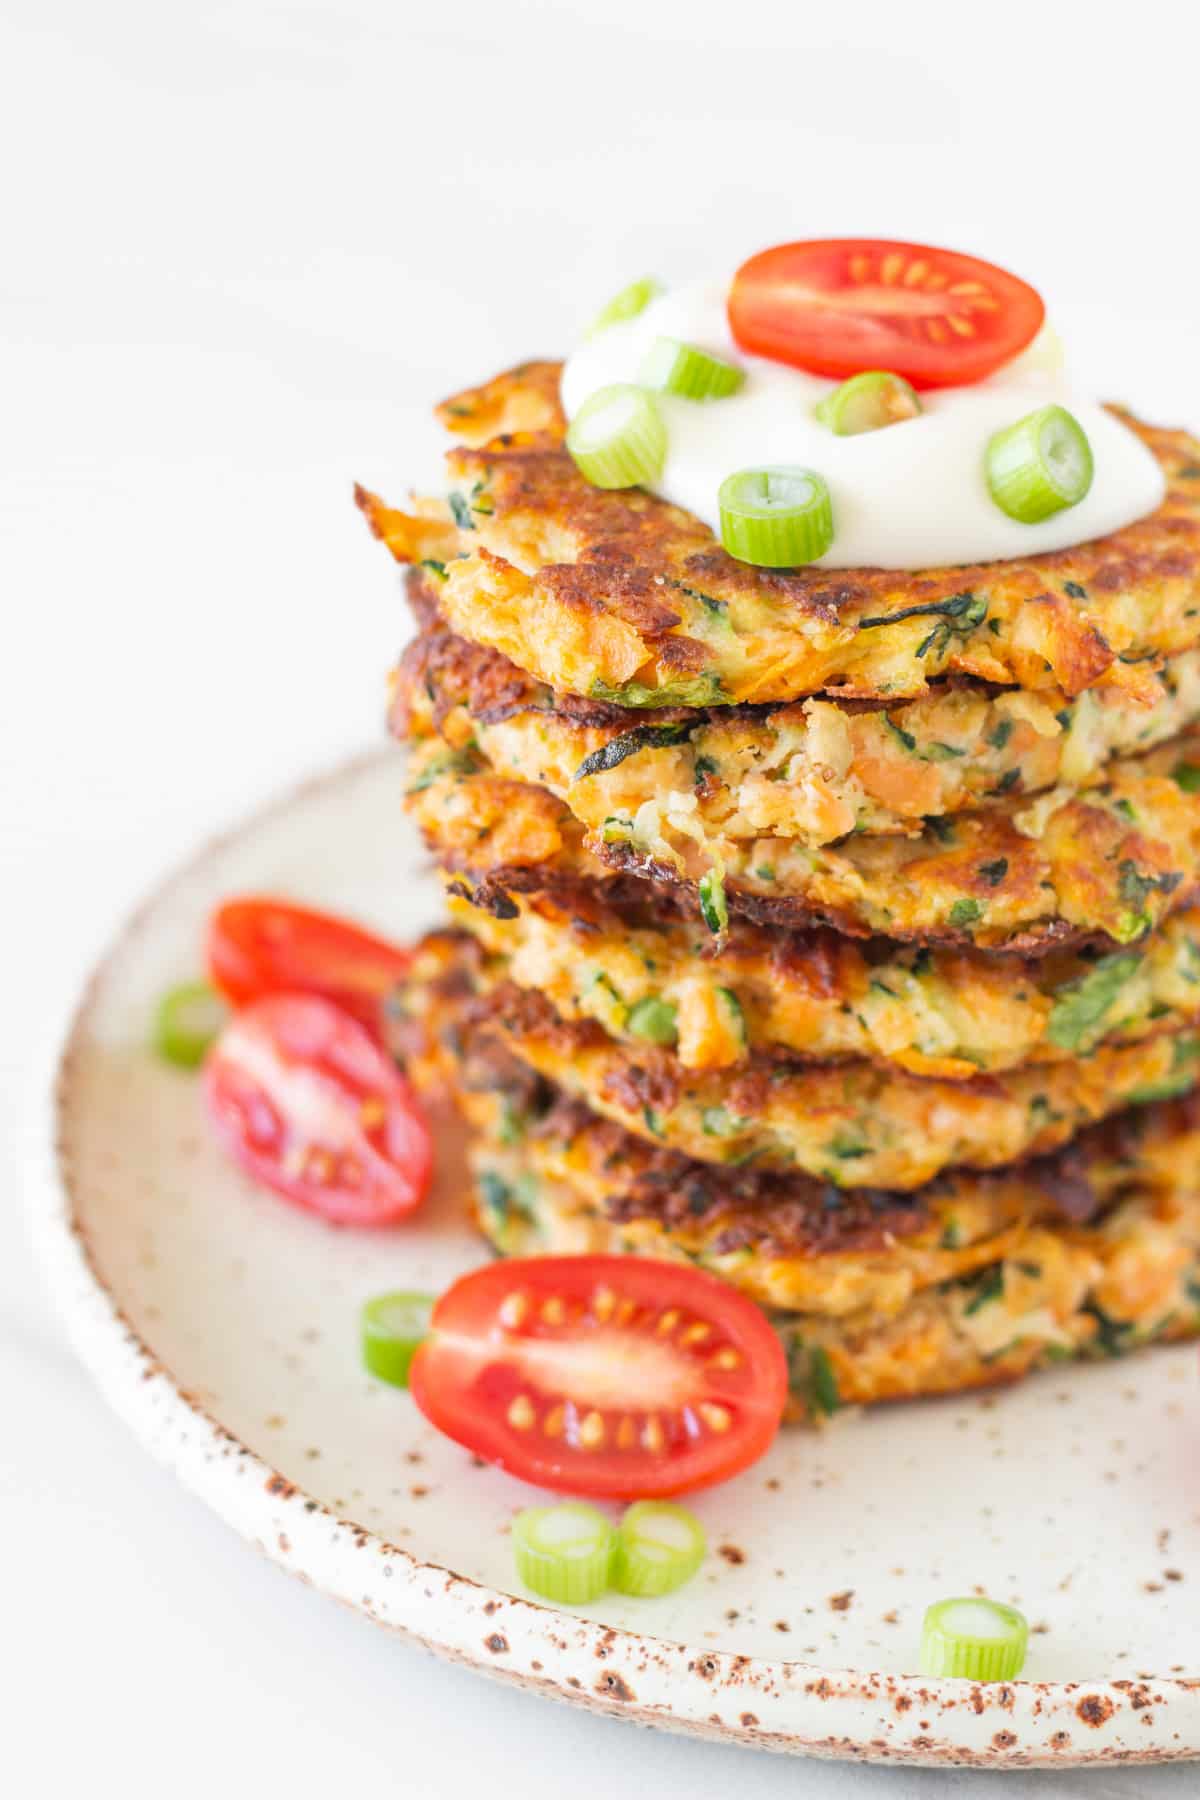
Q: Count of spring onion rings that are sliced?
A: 11